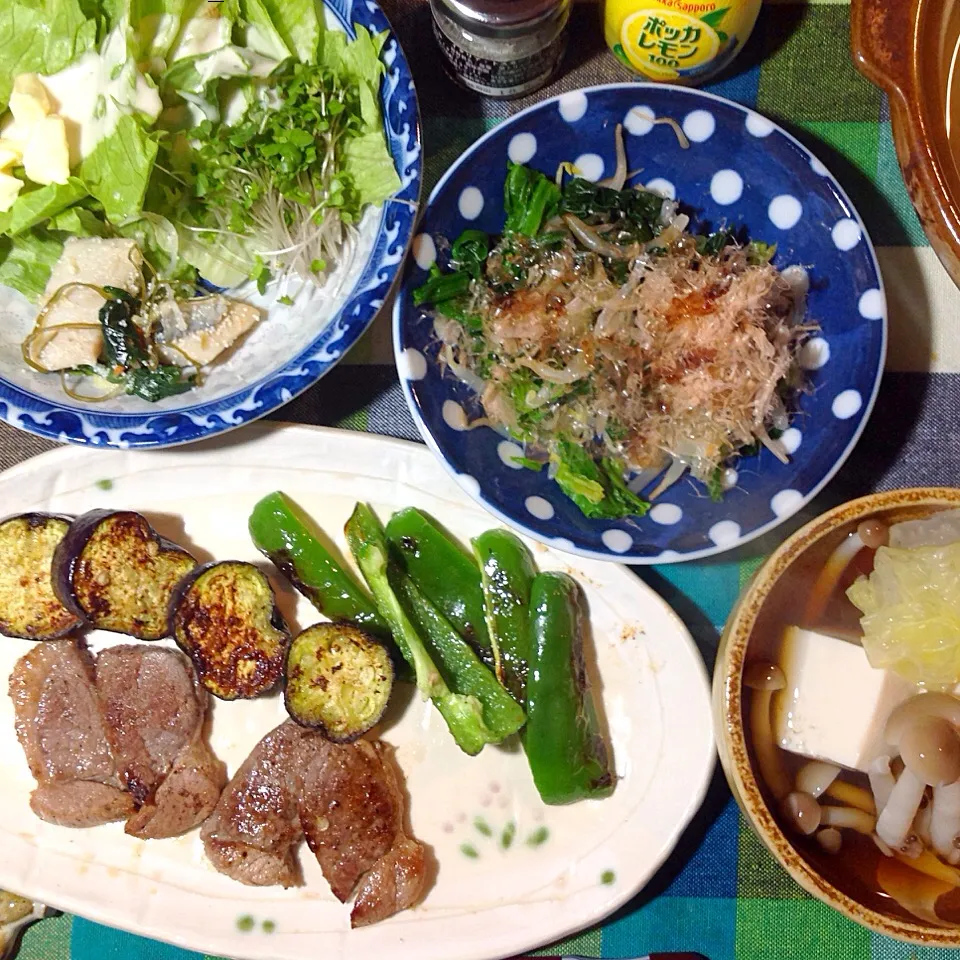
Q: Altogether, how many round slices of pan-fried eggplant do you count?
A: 4